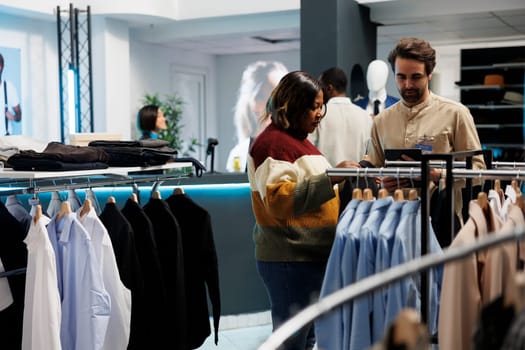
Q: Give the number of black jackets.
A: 4